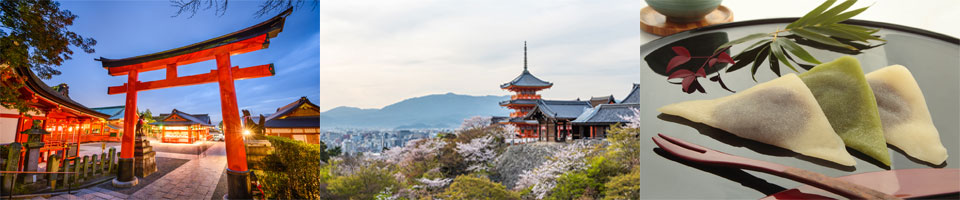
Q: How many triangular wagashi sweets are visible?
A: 3